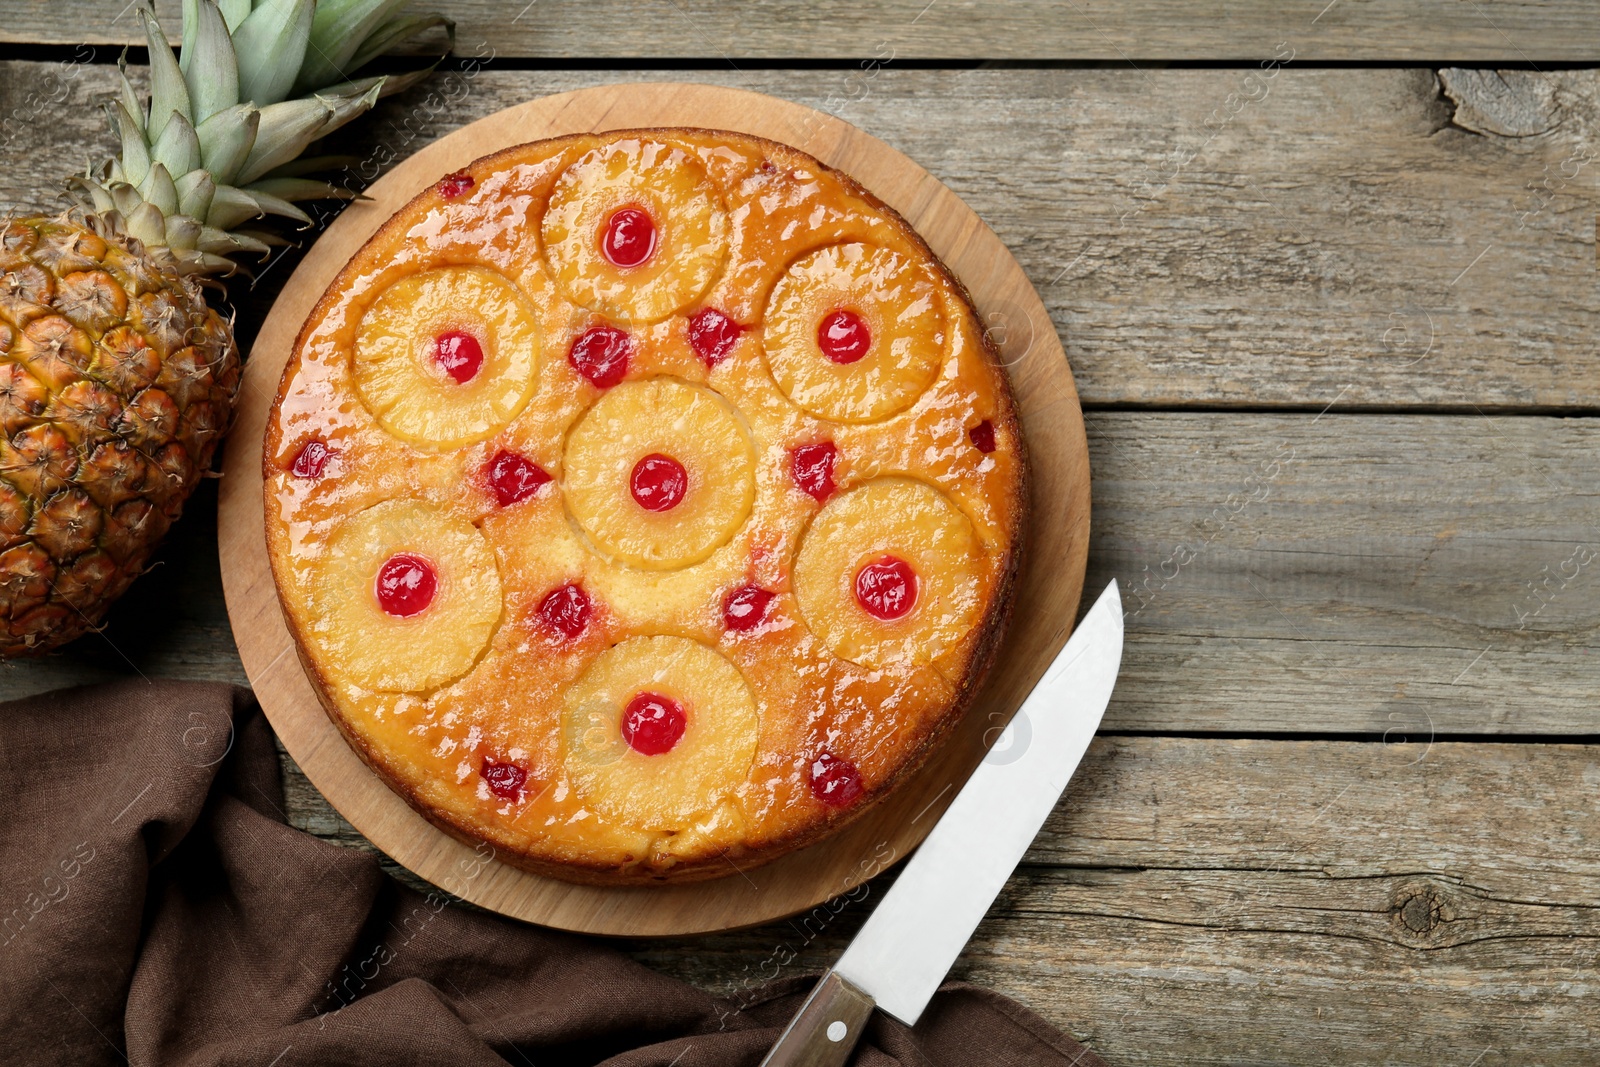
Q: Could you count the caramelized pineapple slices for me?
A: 7